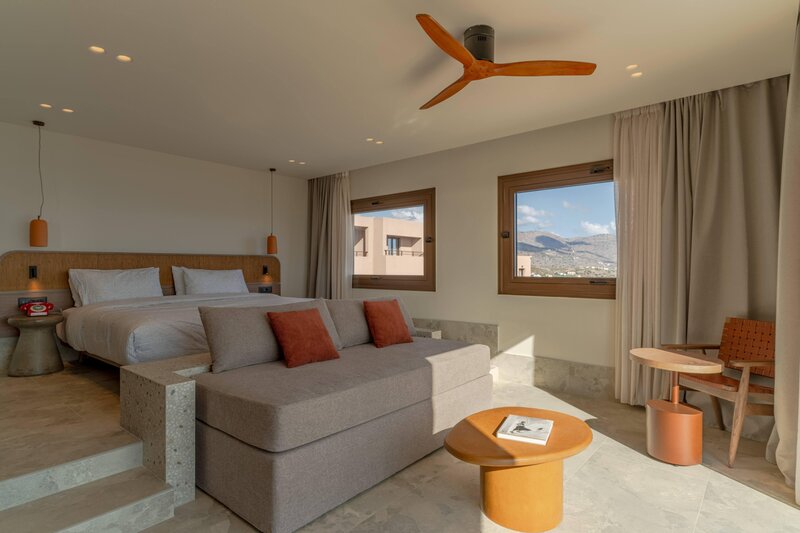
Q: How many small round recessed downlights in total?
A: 10